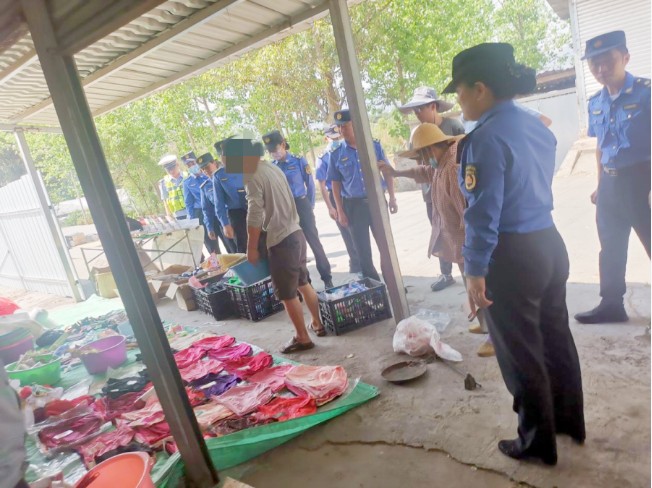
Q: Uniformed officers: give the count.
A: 9